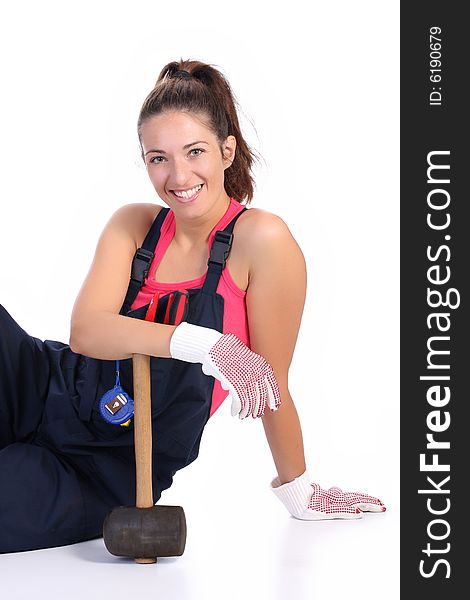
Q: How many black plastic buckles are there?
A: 2